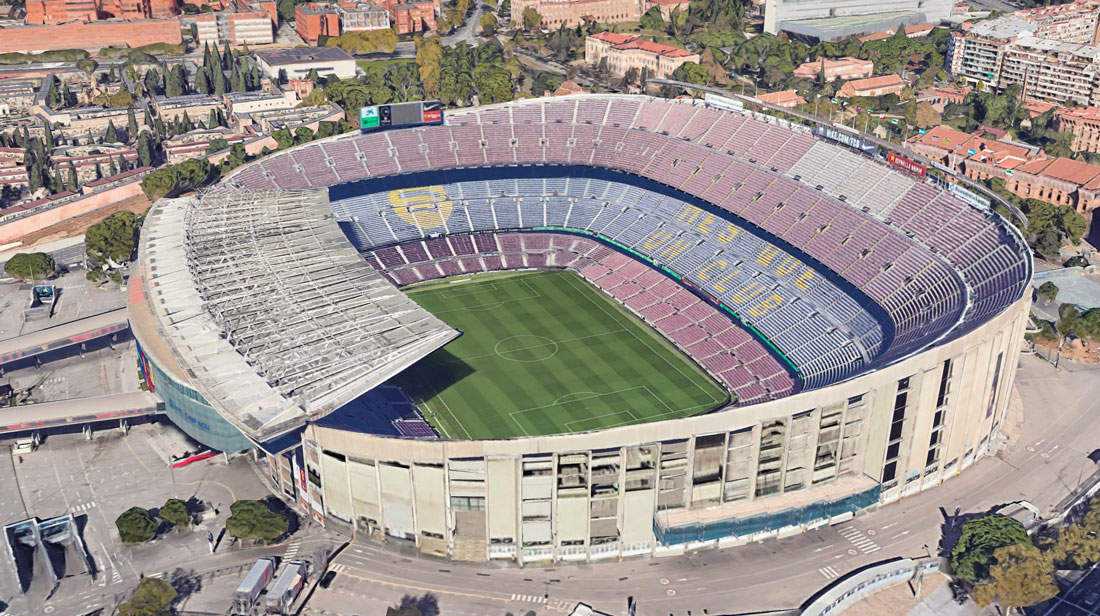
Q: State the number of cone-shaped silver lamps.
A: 0